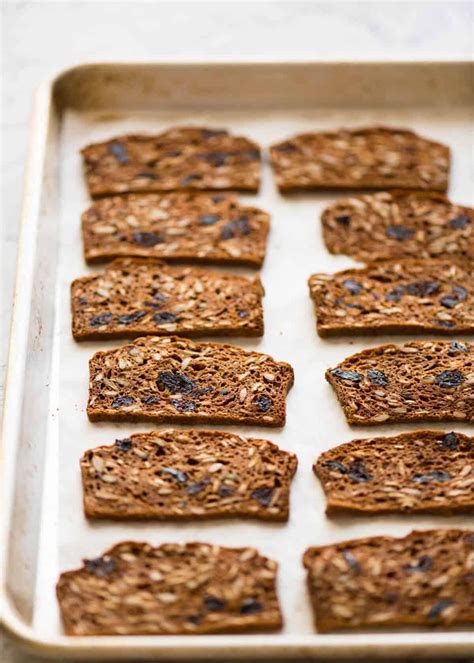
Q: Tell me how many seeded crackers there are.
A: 12